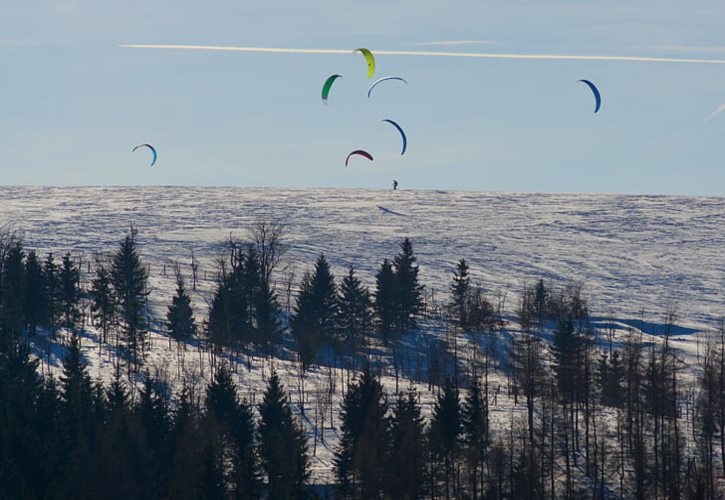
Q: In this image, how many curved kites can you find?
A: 7